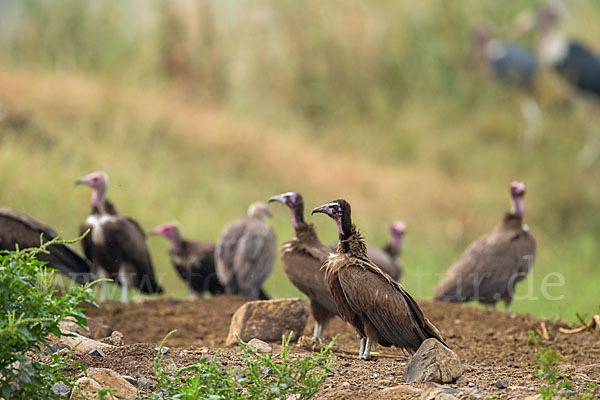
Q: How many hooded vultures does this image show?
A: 8